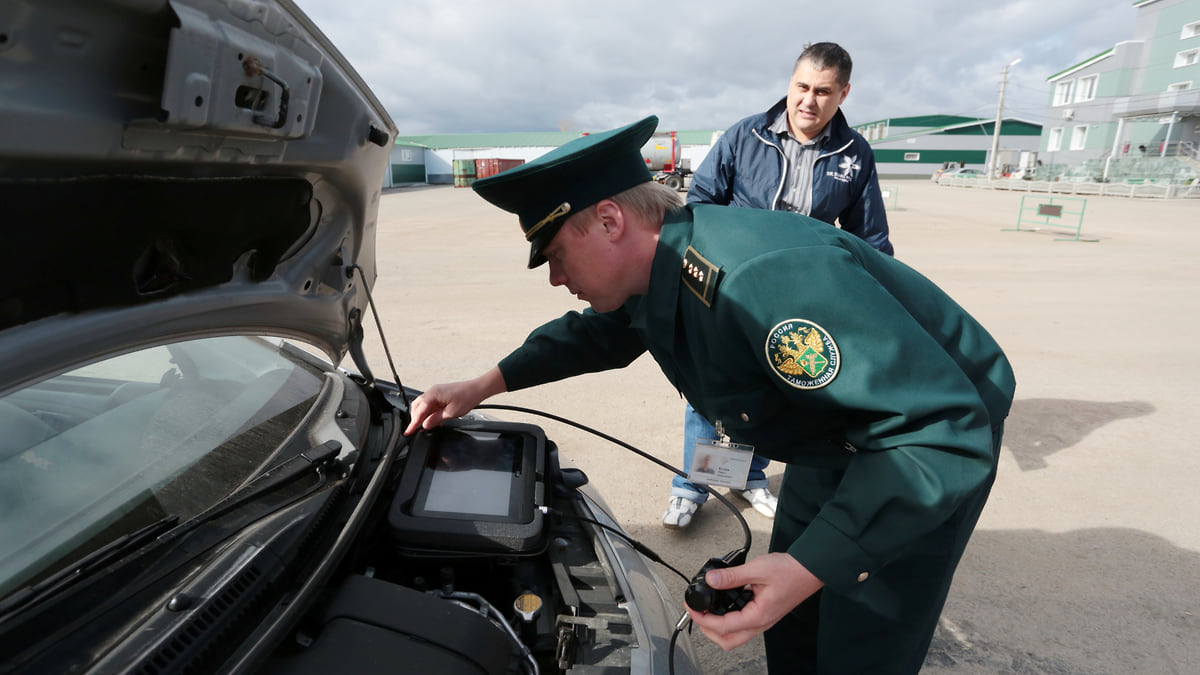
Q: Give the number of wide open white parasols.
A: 0